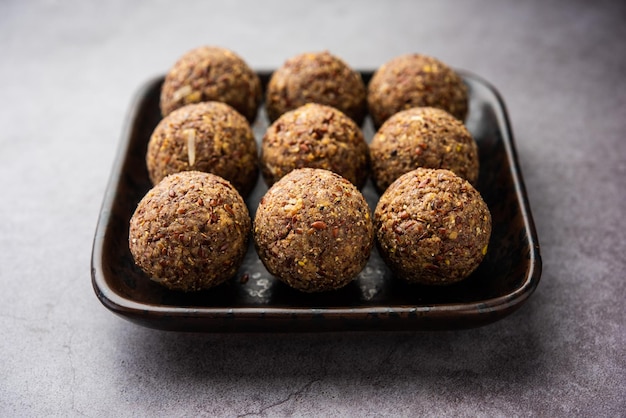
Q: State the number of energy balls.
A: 9